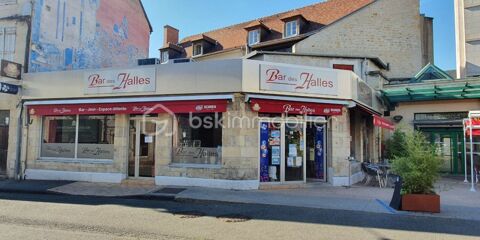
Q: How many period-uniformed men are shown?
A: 0